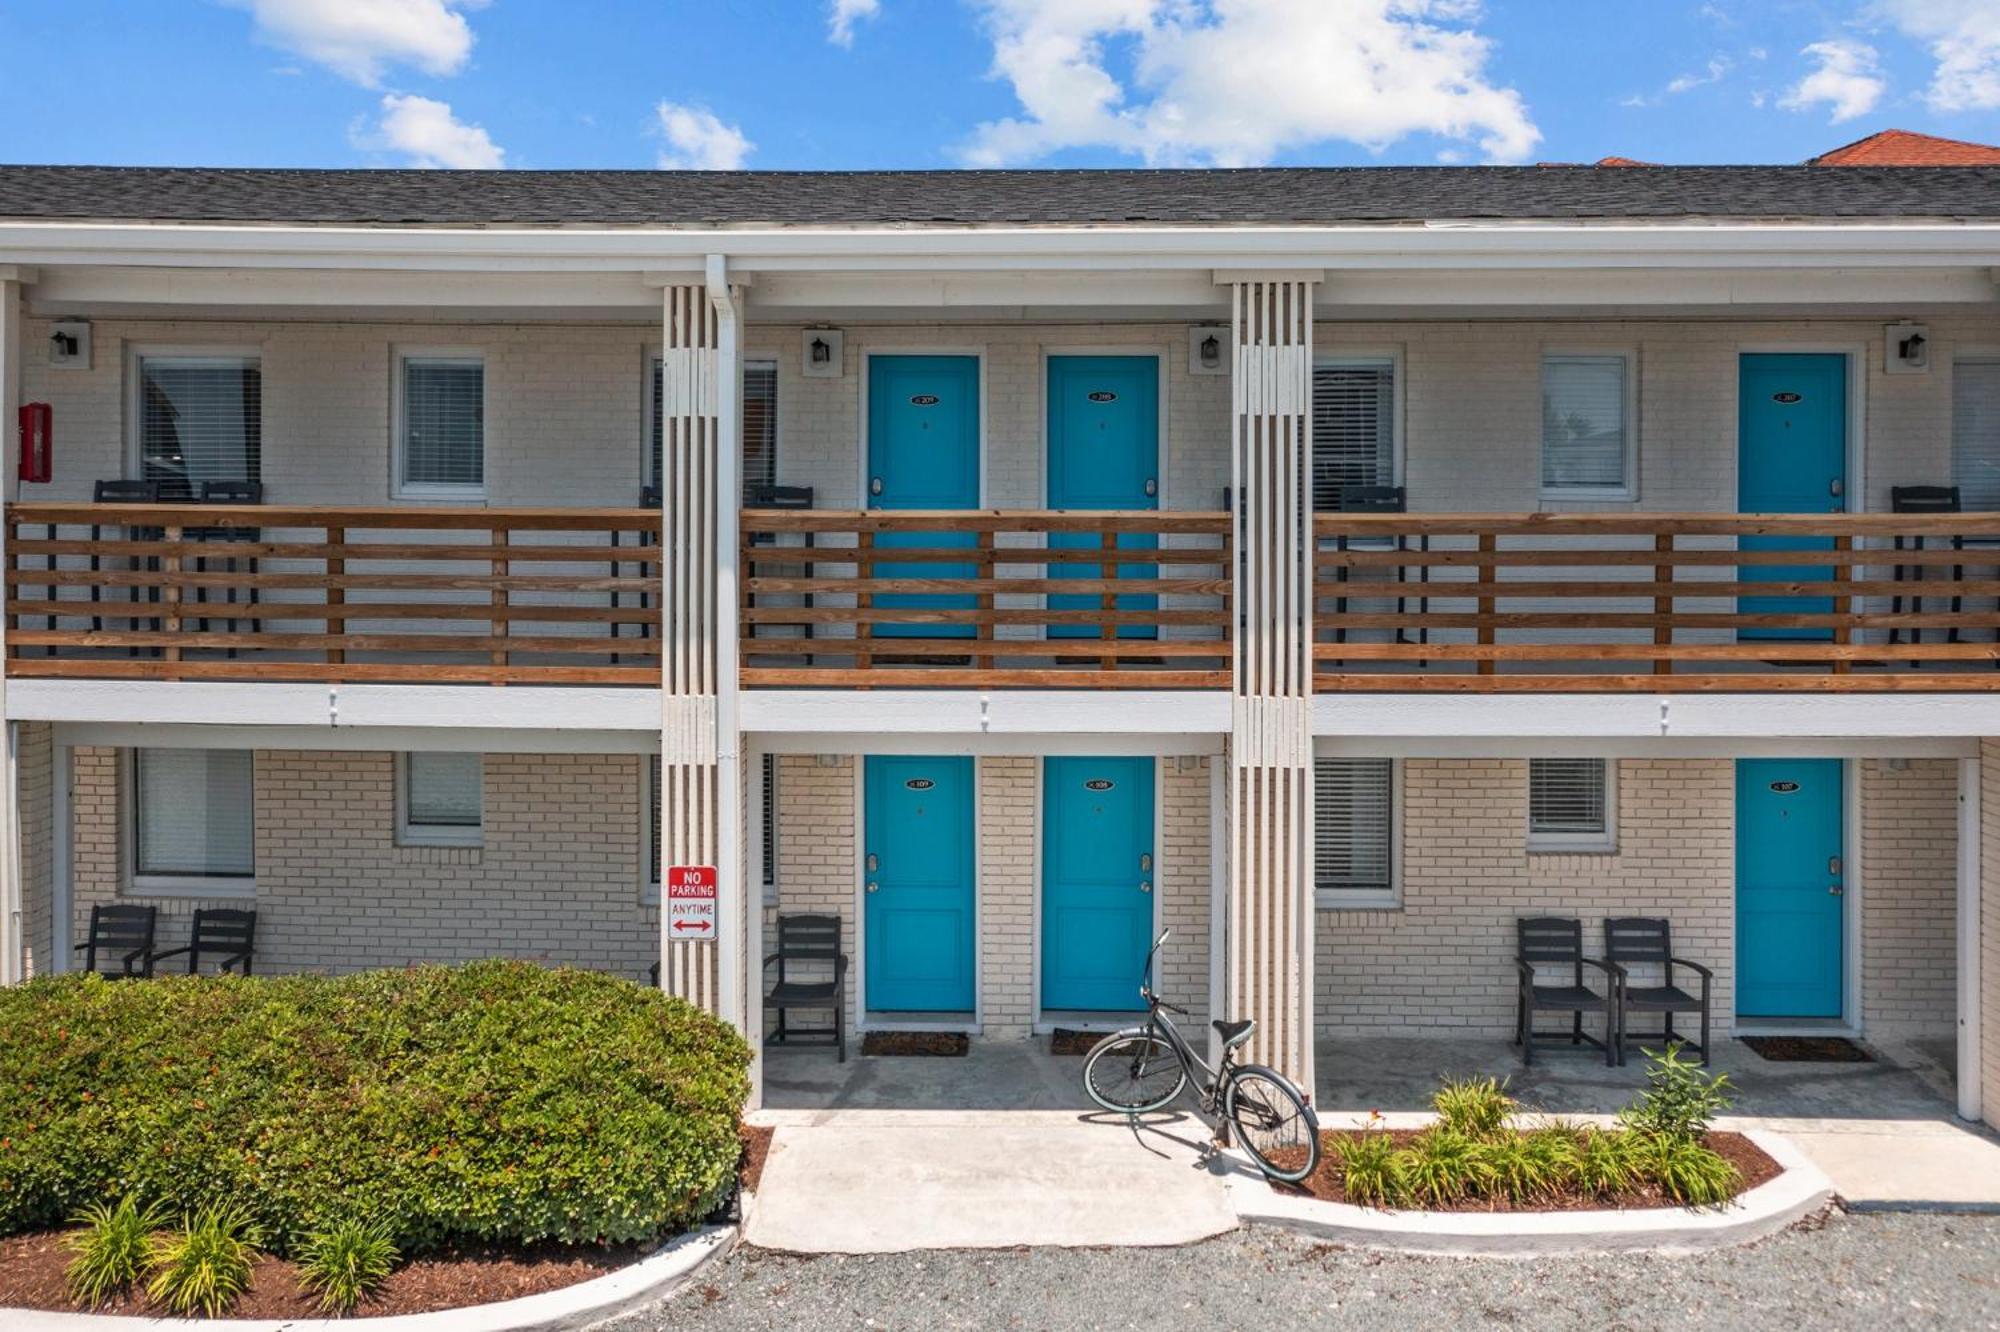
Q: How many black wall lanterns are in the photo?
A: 4